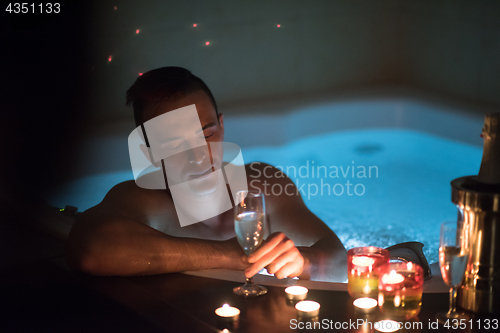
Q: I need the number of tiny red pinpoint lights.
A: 7